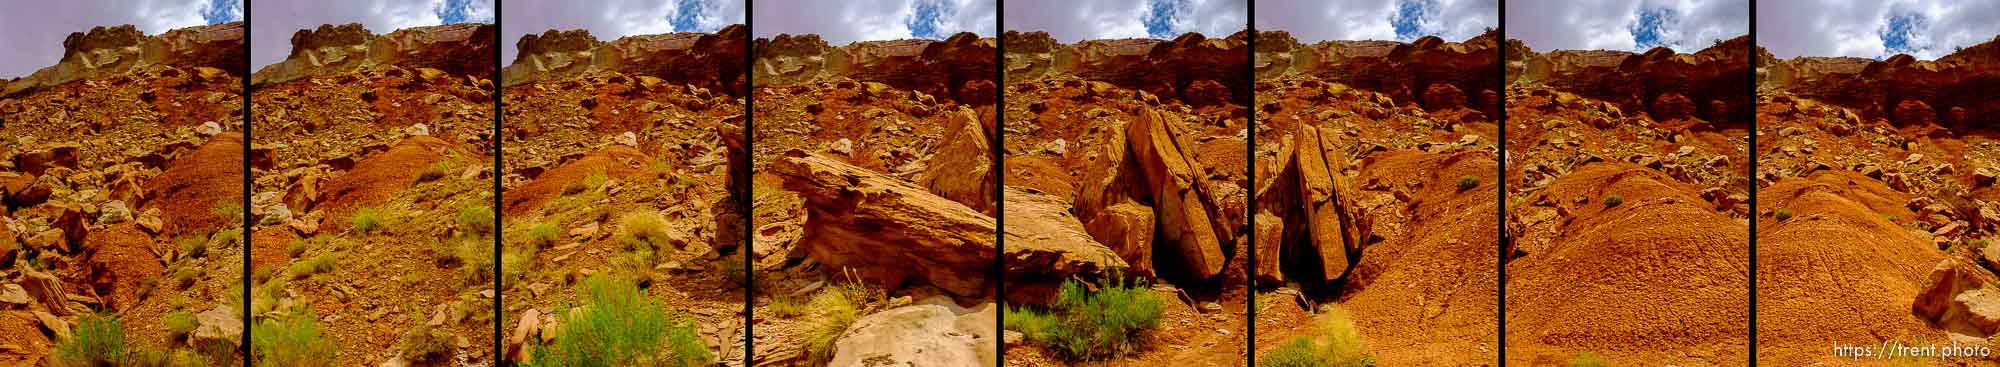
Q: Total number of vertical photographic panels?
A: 8